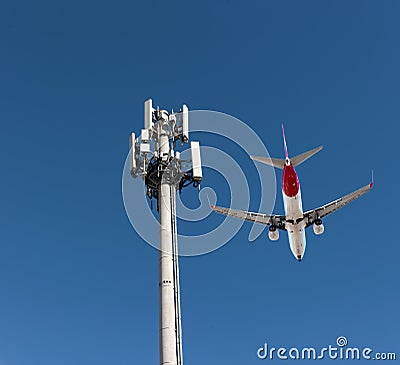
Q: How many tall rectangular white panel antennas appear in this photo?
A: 4